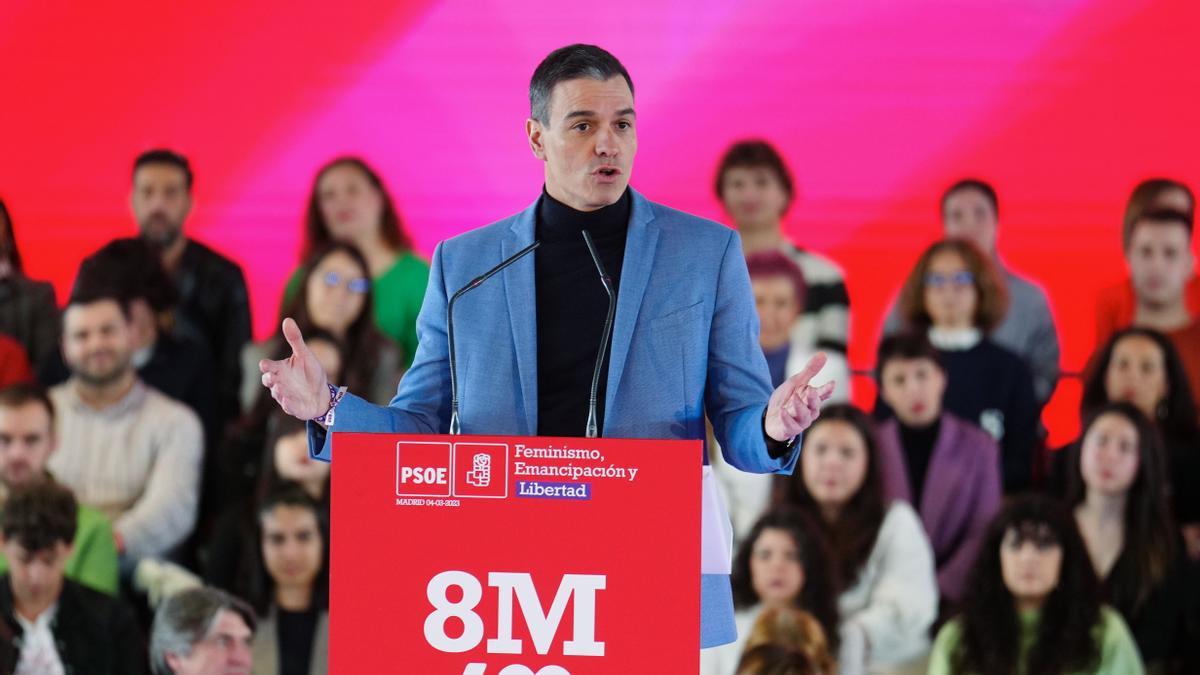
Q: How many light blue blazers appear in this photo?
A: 1